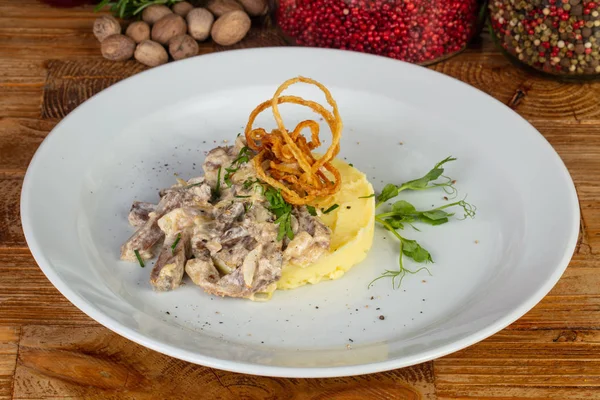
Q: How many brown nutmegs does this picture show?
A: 12